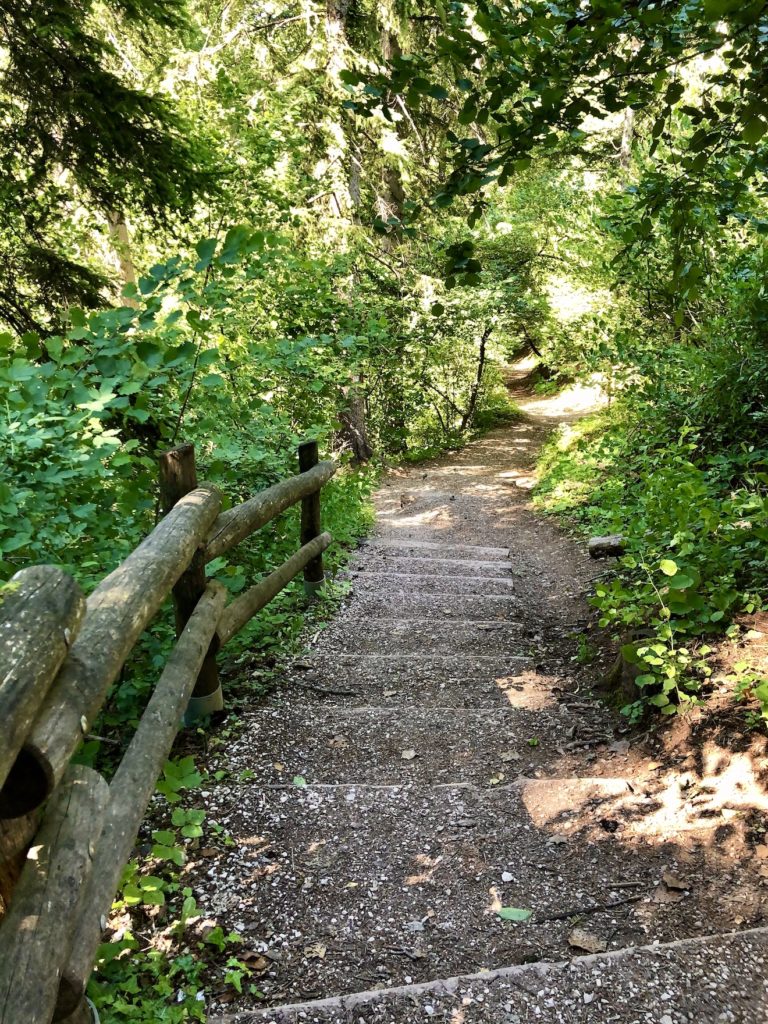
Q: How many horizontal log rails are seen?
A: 6